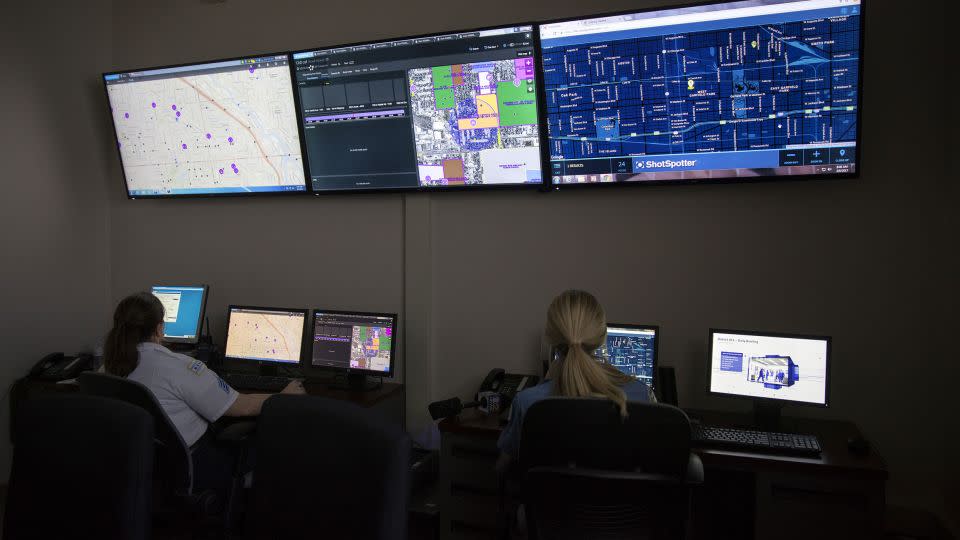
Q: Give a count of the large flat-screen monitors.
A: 3